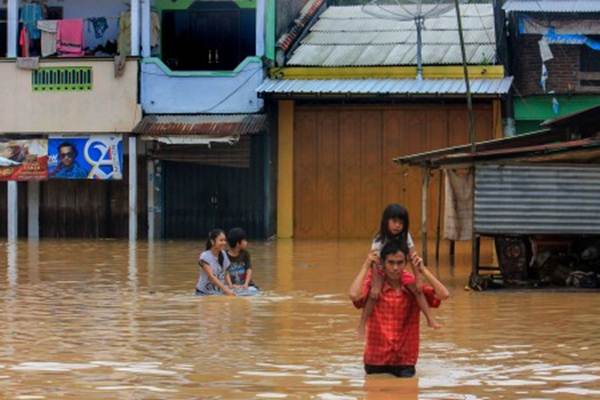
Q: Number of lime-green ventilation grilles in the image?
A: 1